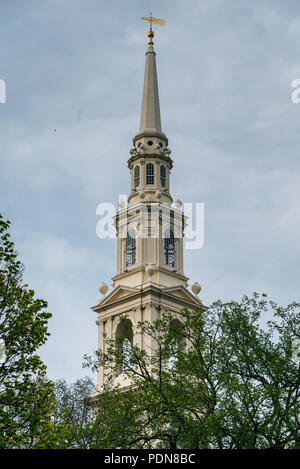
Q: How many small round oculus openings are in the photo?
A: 3